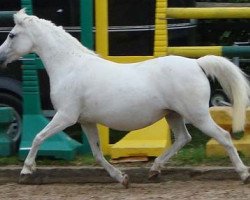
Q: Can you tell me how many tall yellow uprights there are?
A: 2